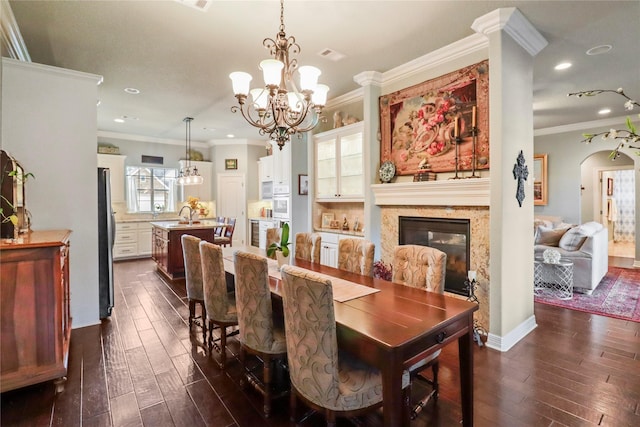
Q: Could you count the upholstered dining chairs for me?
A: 8